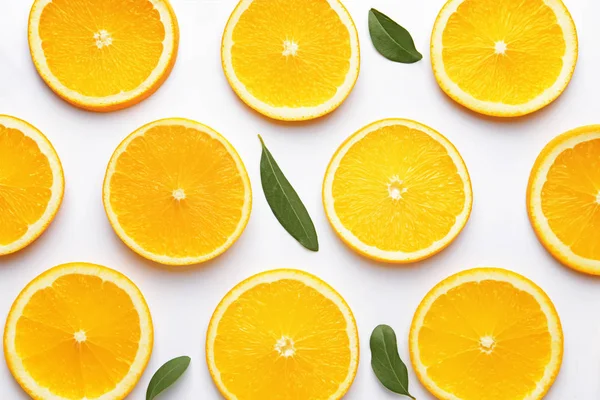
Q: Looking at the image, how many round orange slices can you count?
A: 10